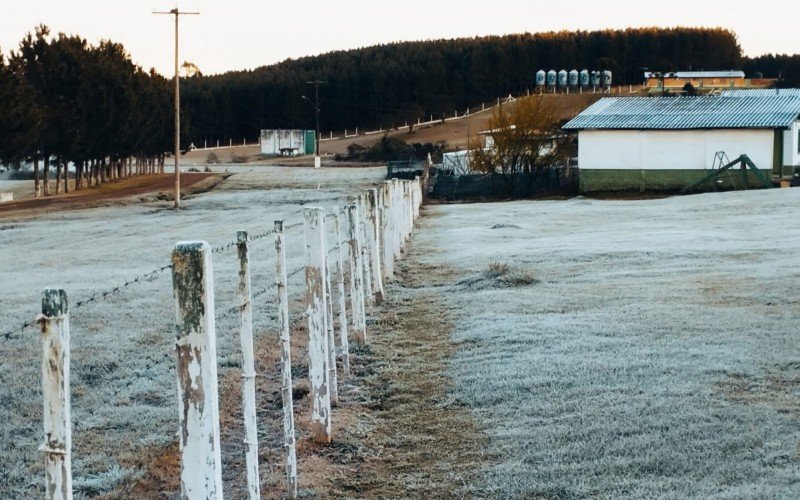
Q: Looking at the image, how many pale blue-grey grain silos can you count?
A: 7